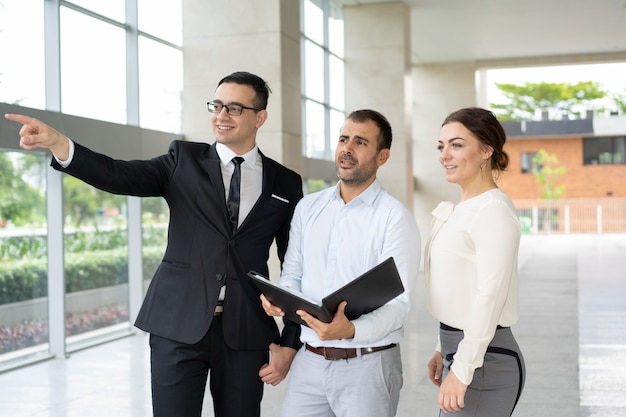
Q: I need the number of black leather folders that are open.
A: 1